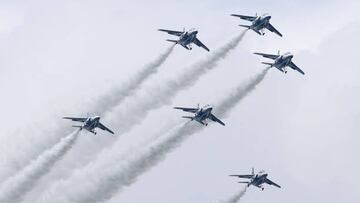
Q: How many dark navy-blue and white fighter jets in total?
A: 6